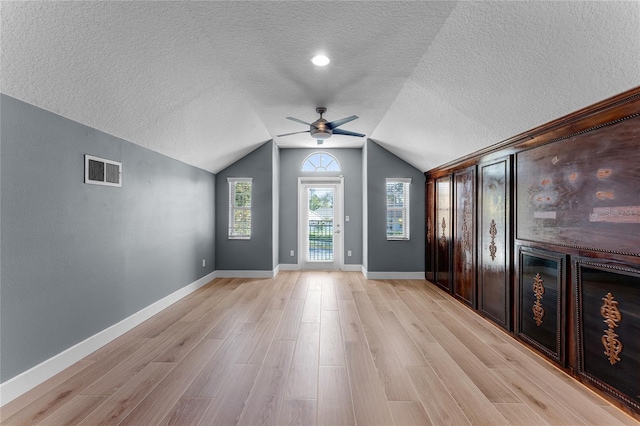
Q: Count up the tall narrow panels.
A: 4